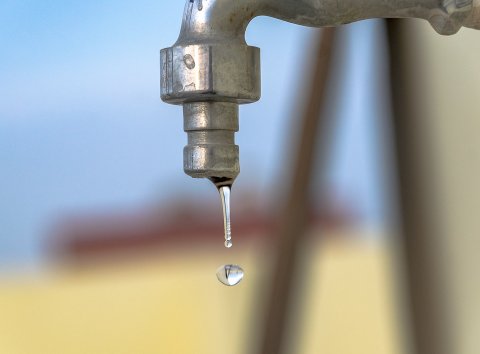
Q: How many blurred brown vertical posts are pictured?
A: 2